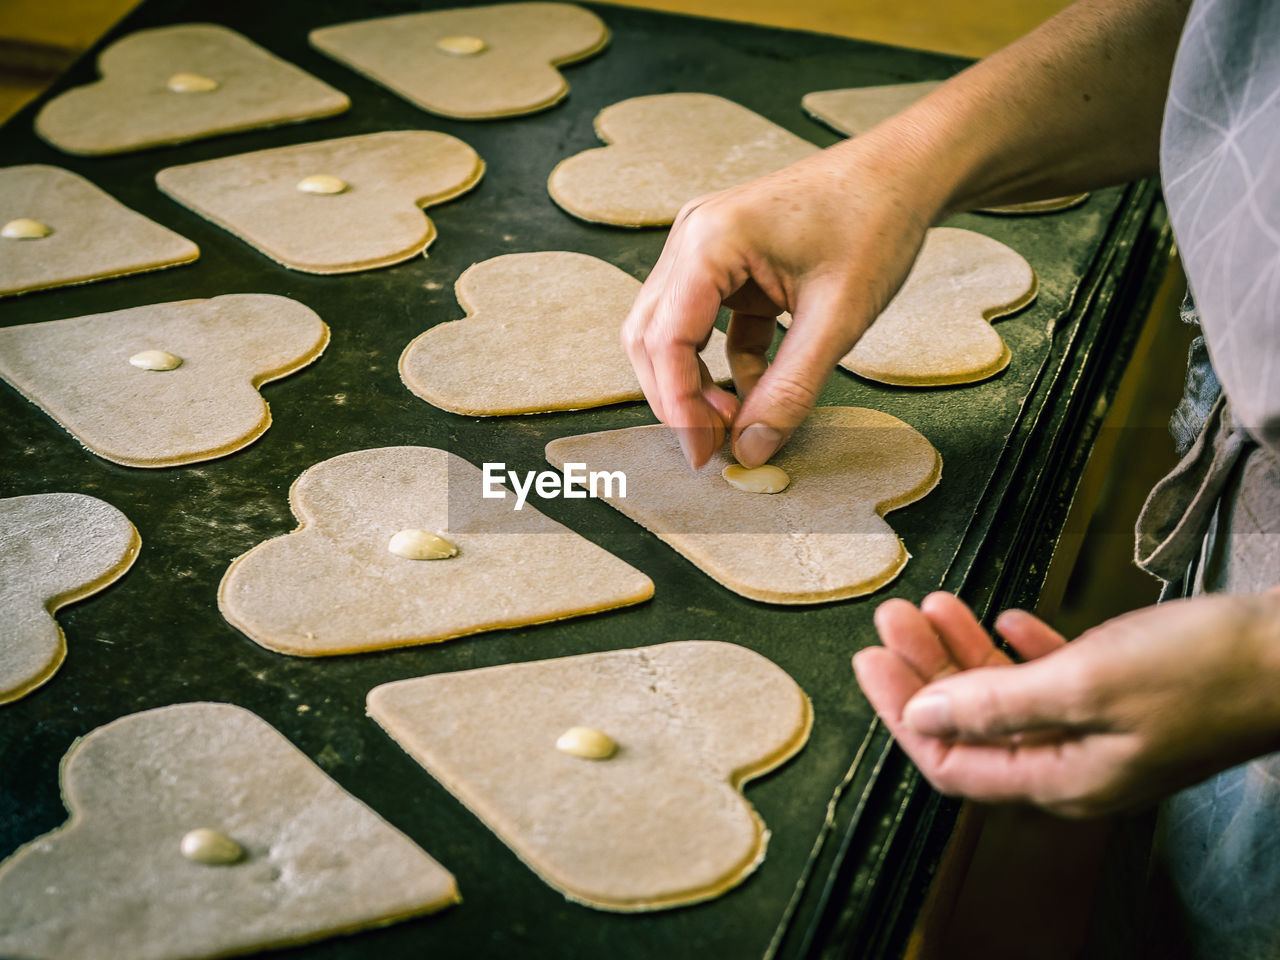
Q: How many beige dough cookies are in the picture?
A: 14